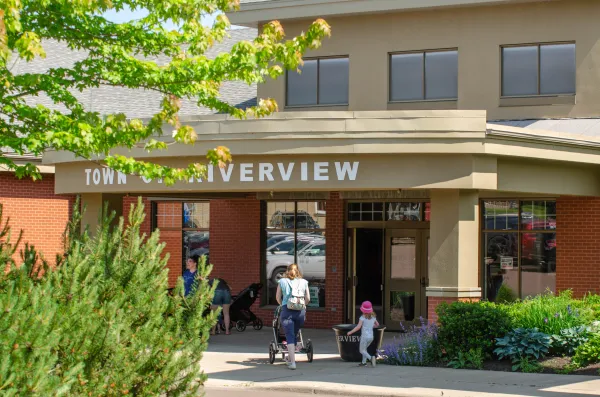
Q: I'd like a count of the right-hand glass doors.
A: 1